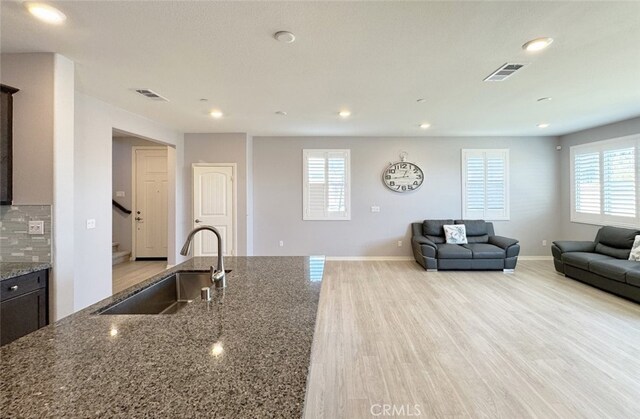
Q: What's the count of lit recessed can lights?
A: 6